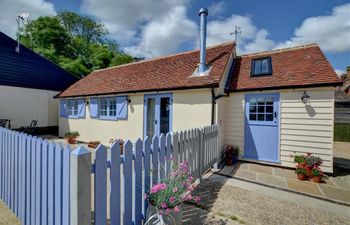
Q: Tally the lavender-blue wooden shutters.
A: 4